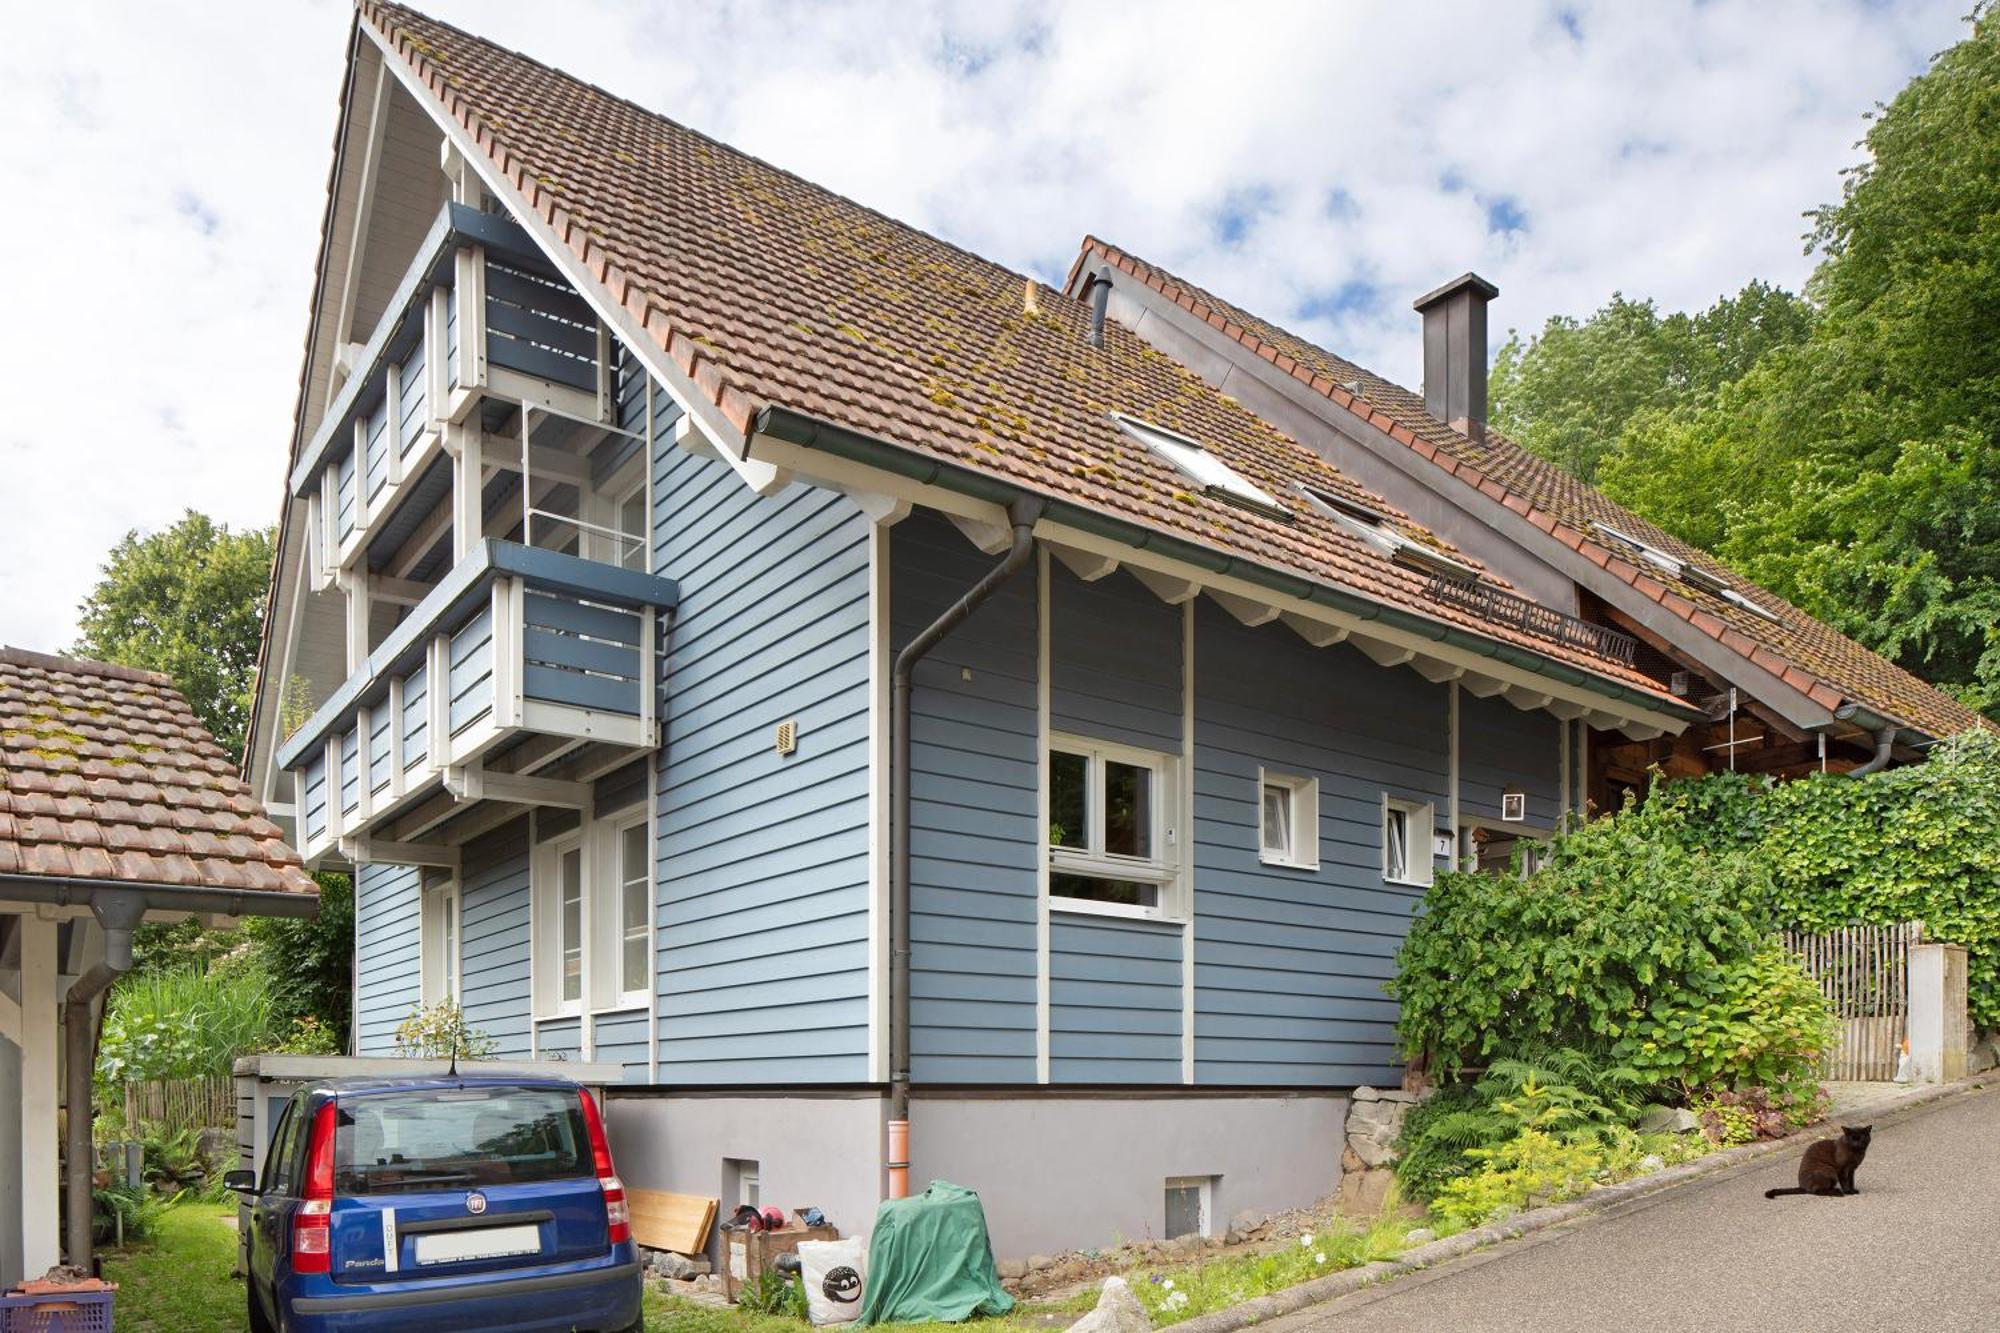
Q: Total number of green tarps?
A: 1